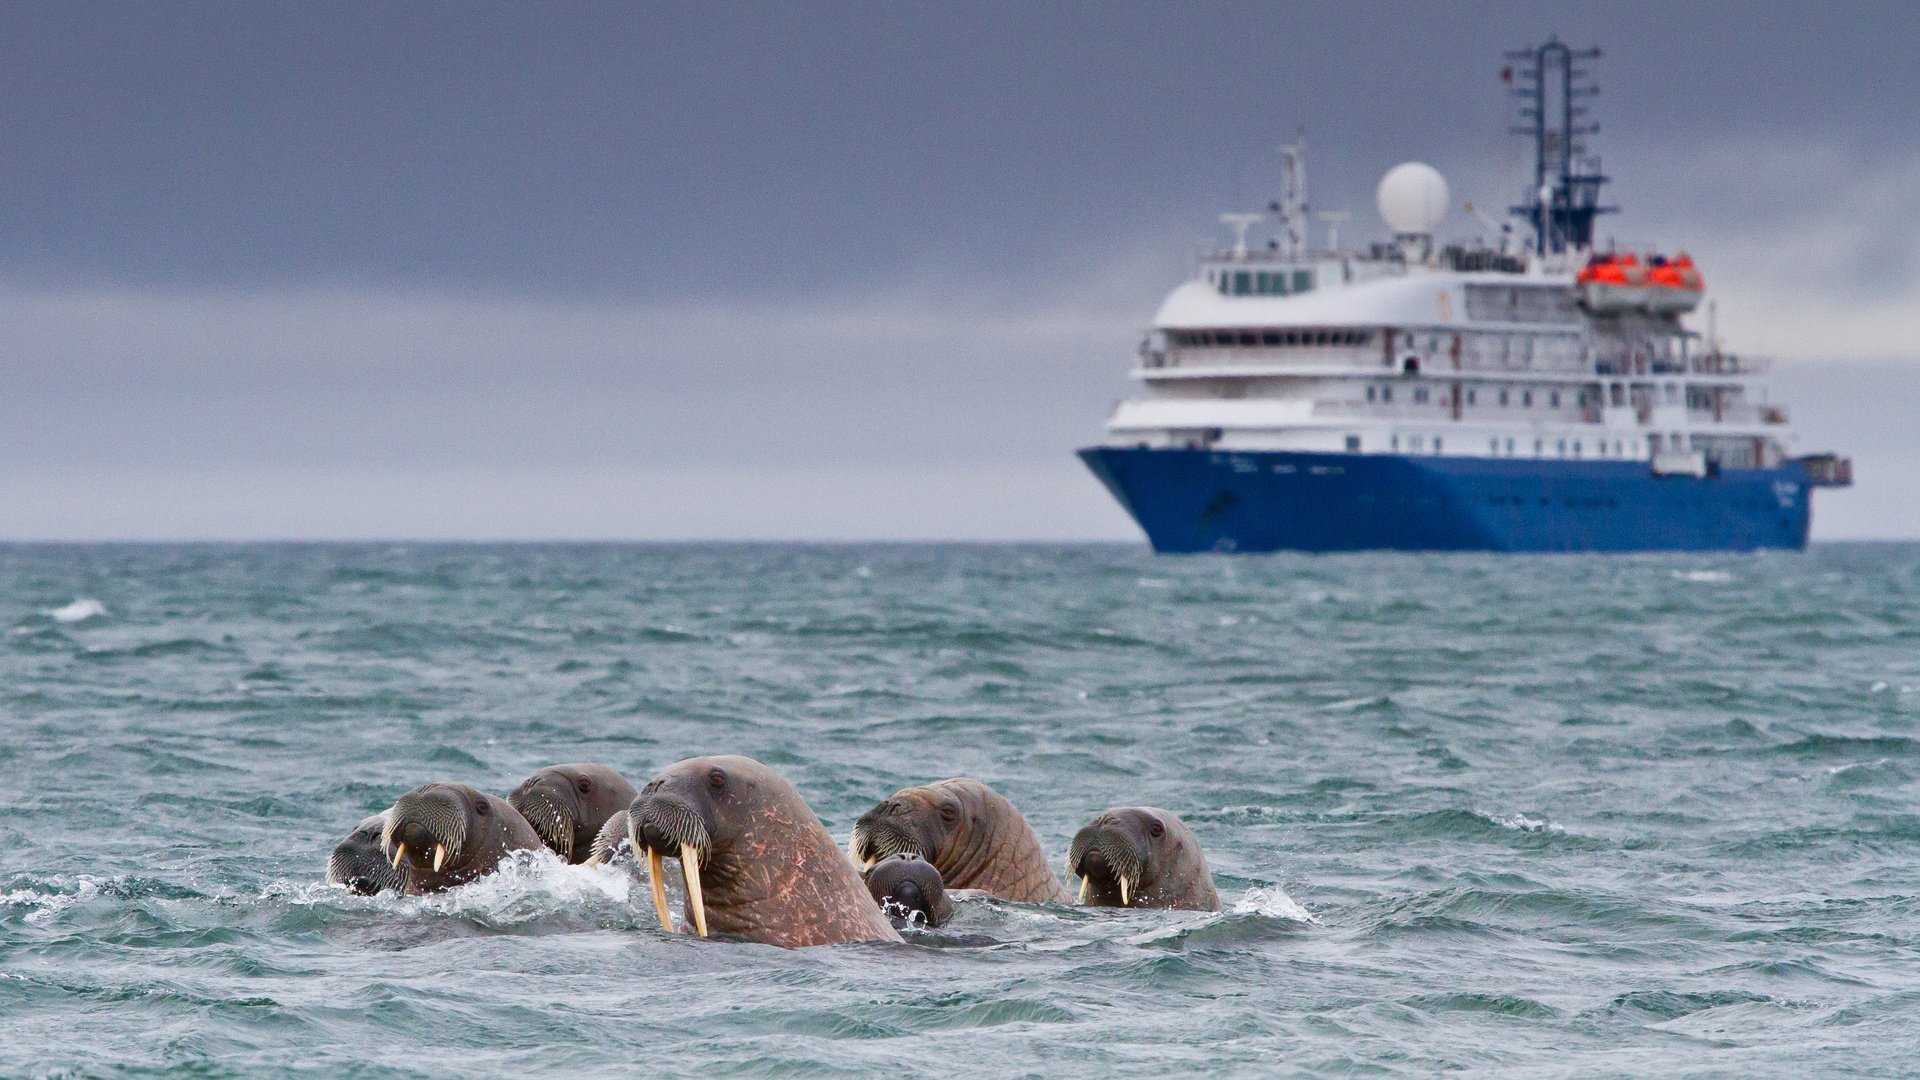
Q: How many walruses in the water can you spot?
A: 8